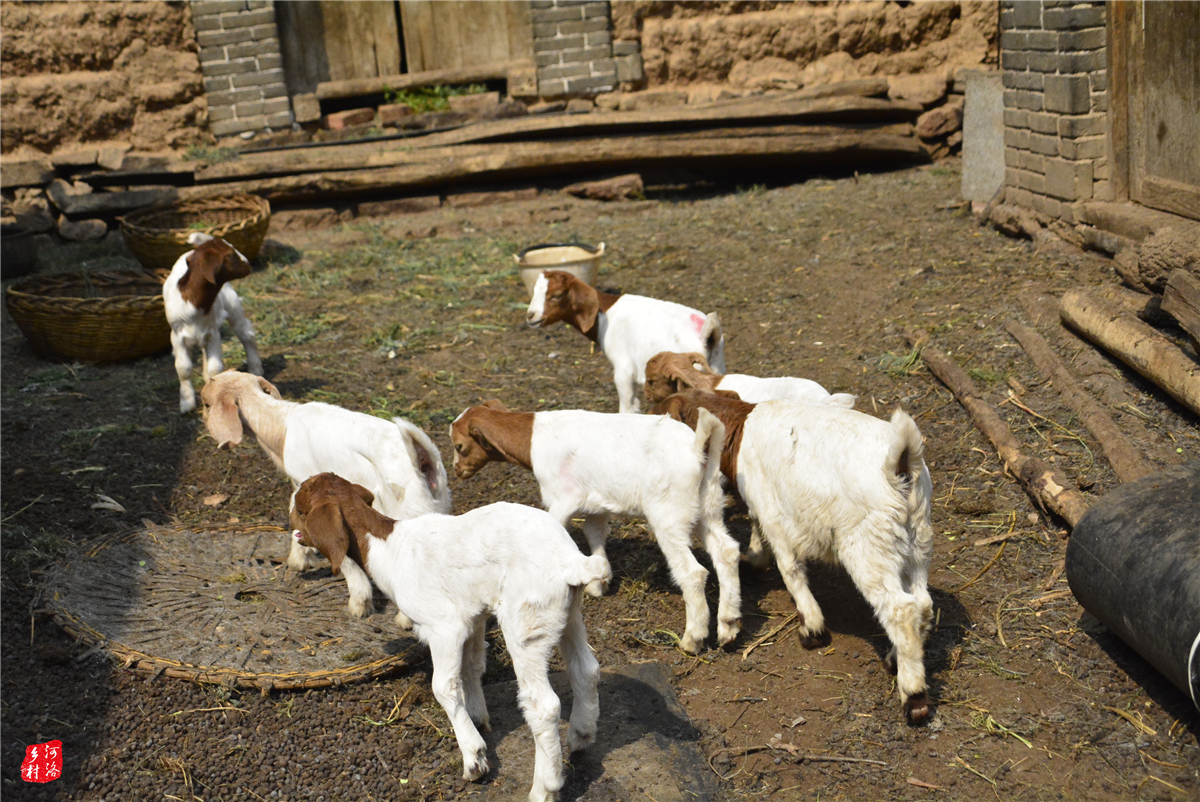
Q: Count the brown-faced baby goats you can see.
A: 6